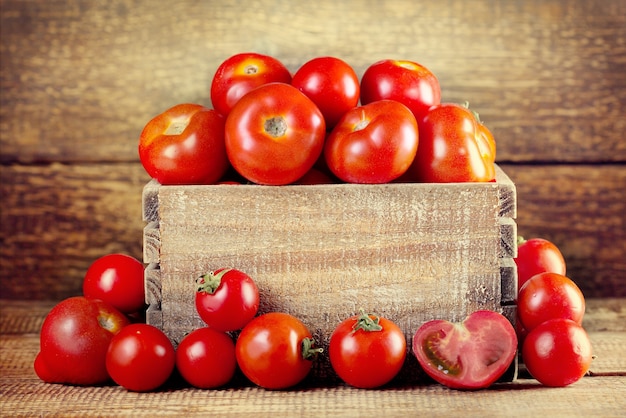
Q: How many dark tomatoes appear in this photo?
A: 0